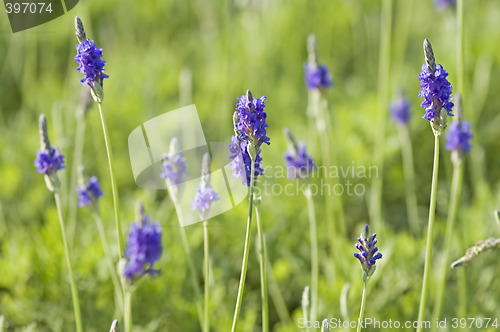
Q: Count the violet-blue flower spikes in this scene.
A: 15